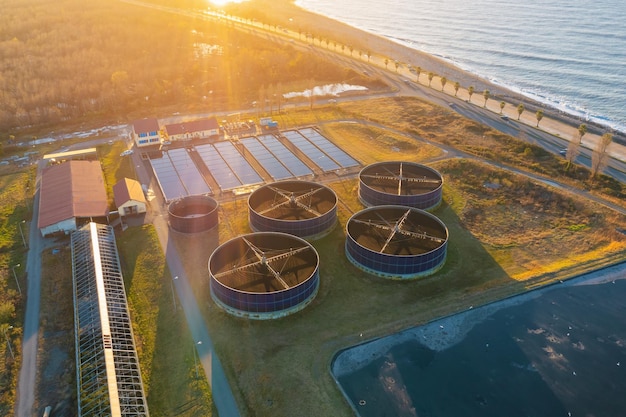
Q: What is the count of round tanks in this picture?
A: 5